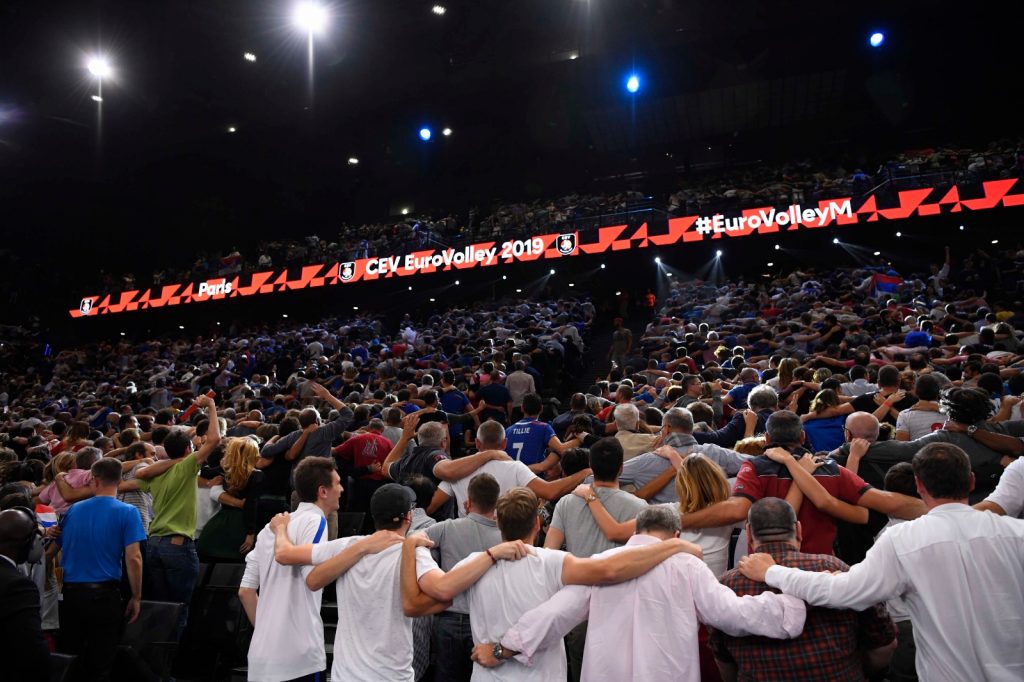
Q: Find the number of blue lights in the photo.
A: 3